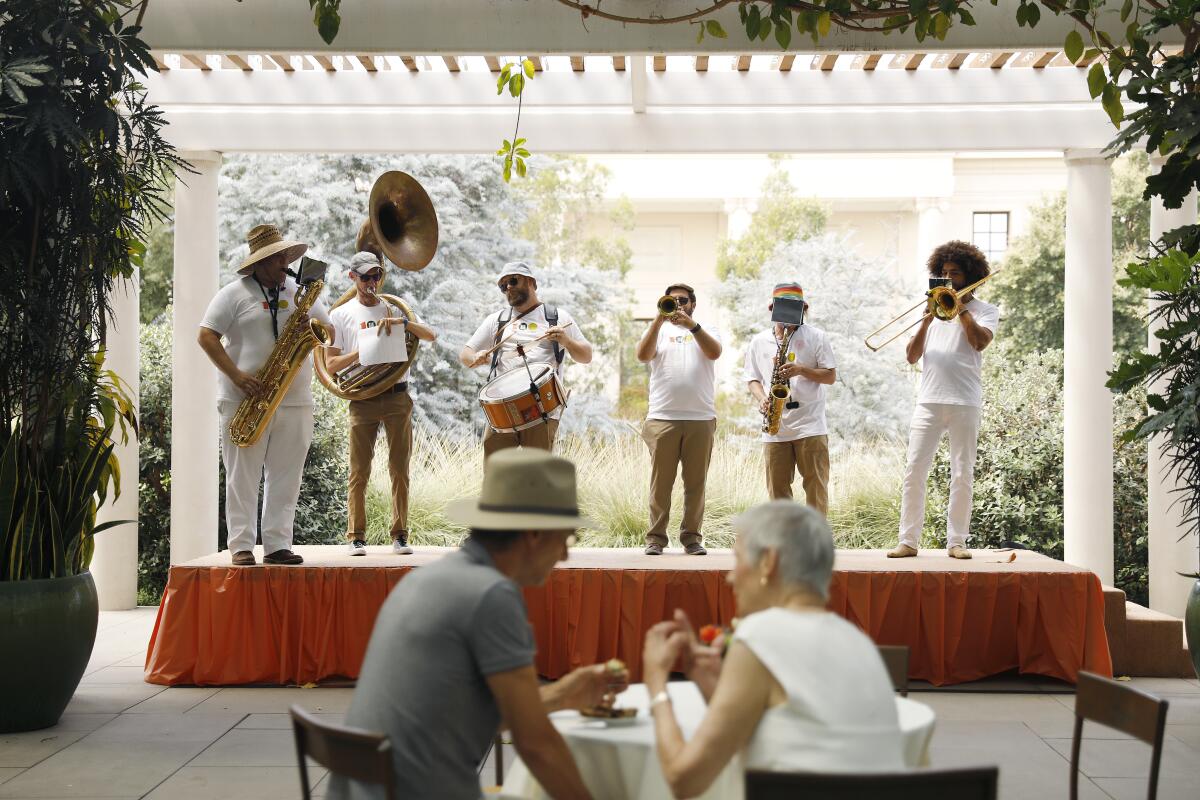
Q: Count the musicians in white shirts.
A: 6